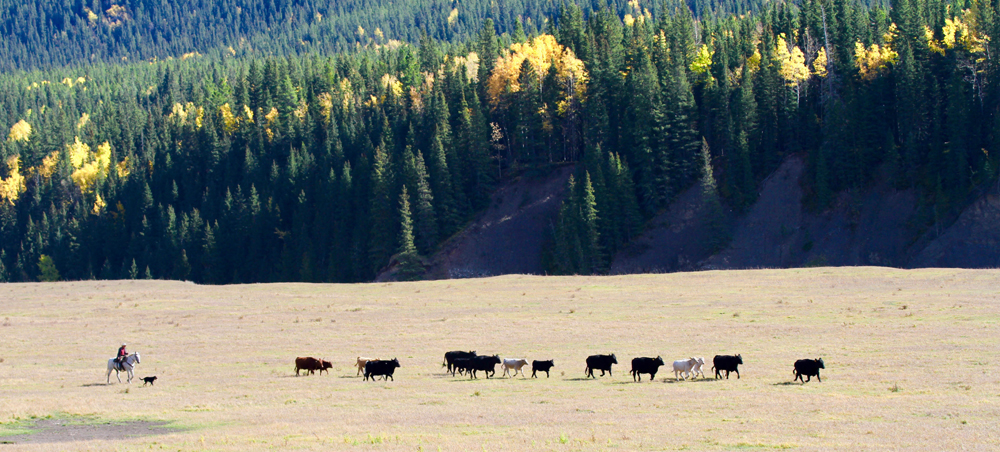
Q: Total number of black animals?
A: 10